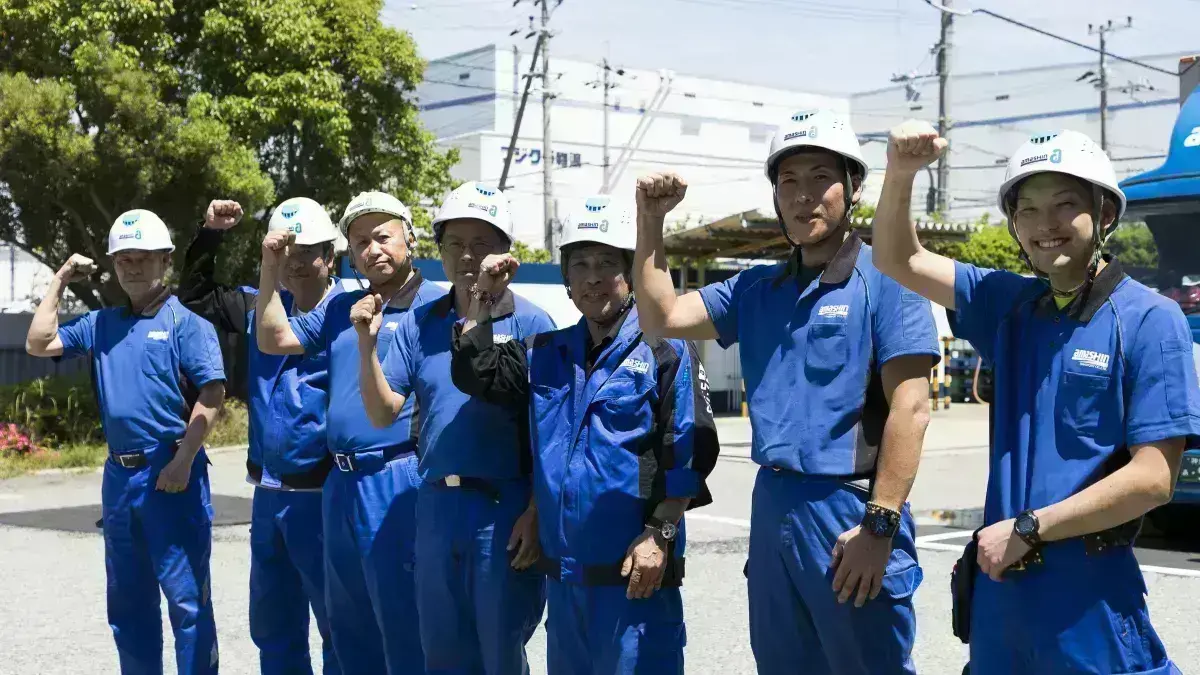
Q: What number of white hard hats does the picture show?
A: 7